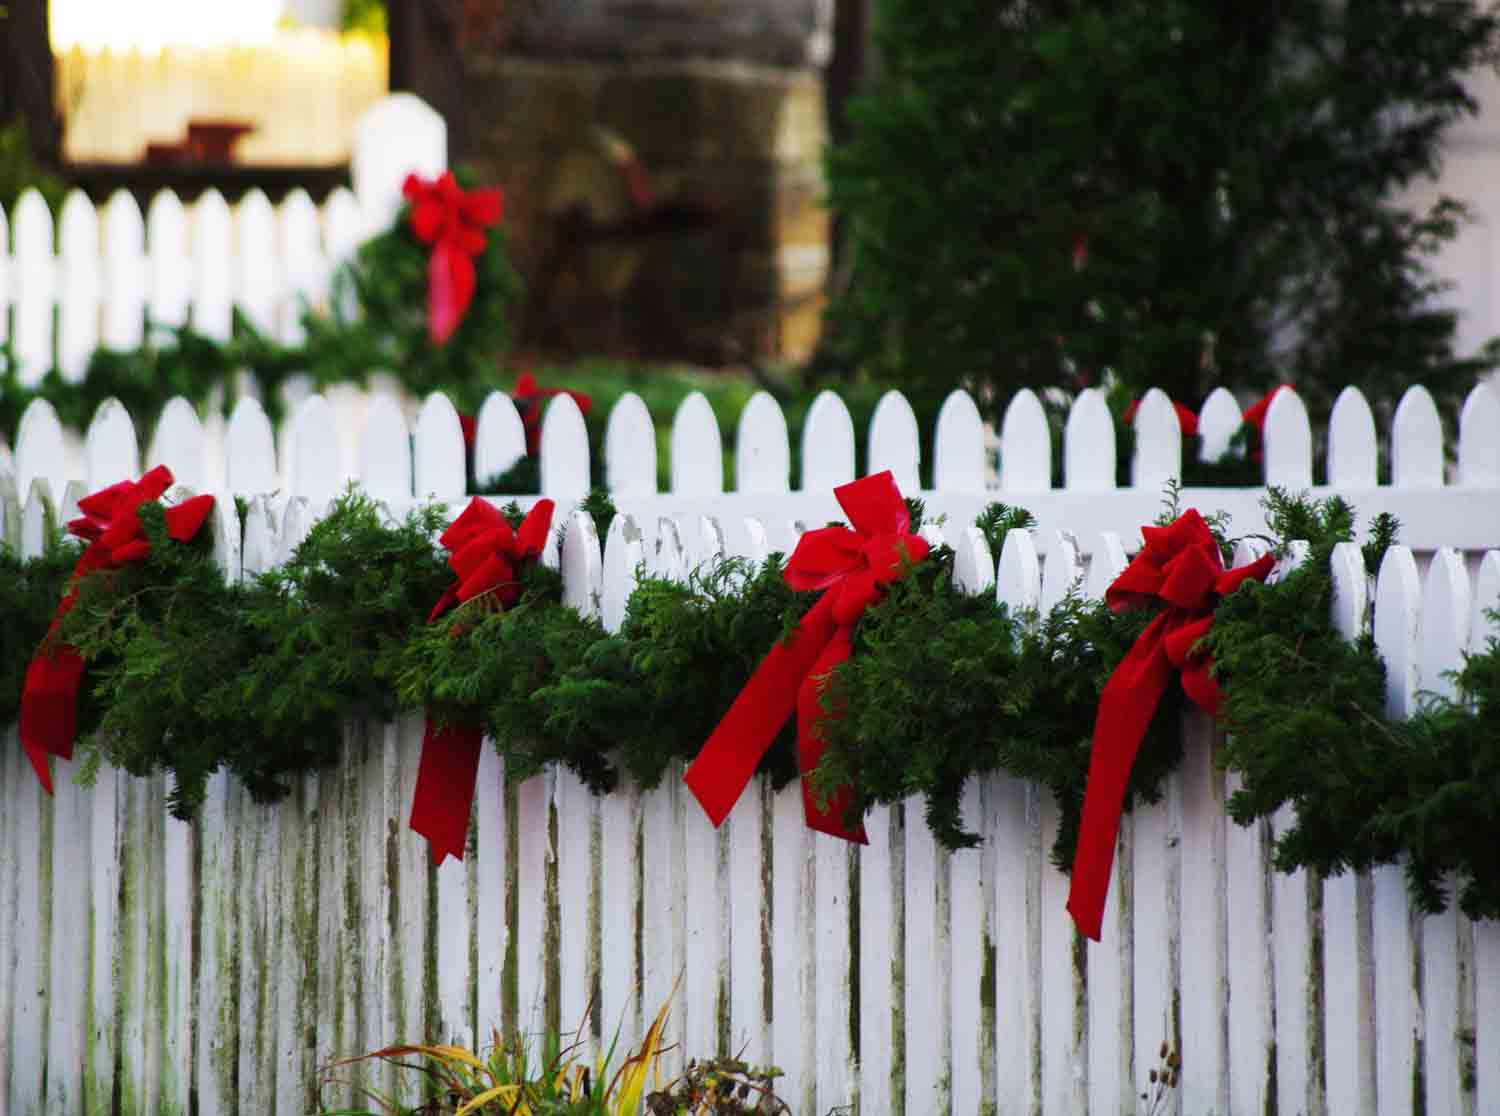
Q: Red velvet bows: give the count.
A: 7